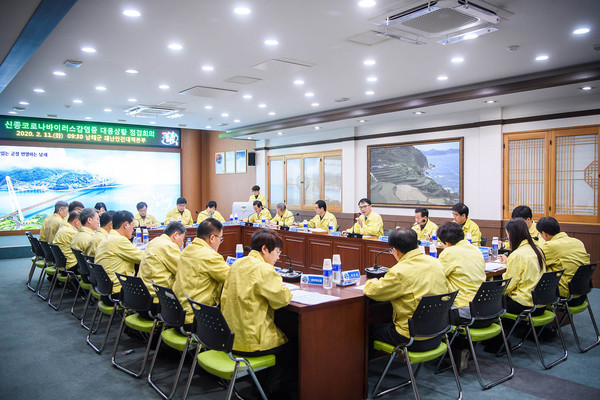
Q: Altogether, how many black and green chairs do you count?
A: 14